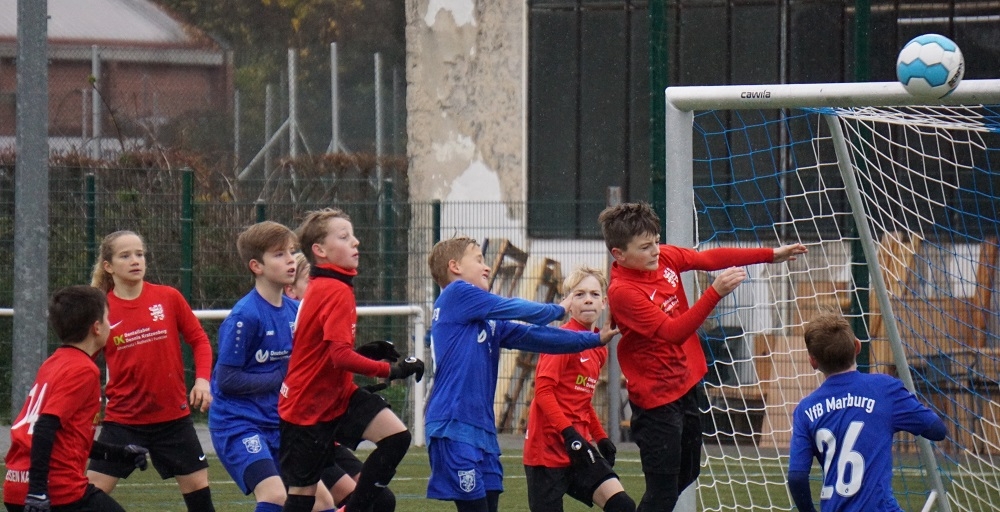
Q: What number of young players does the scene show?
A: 9